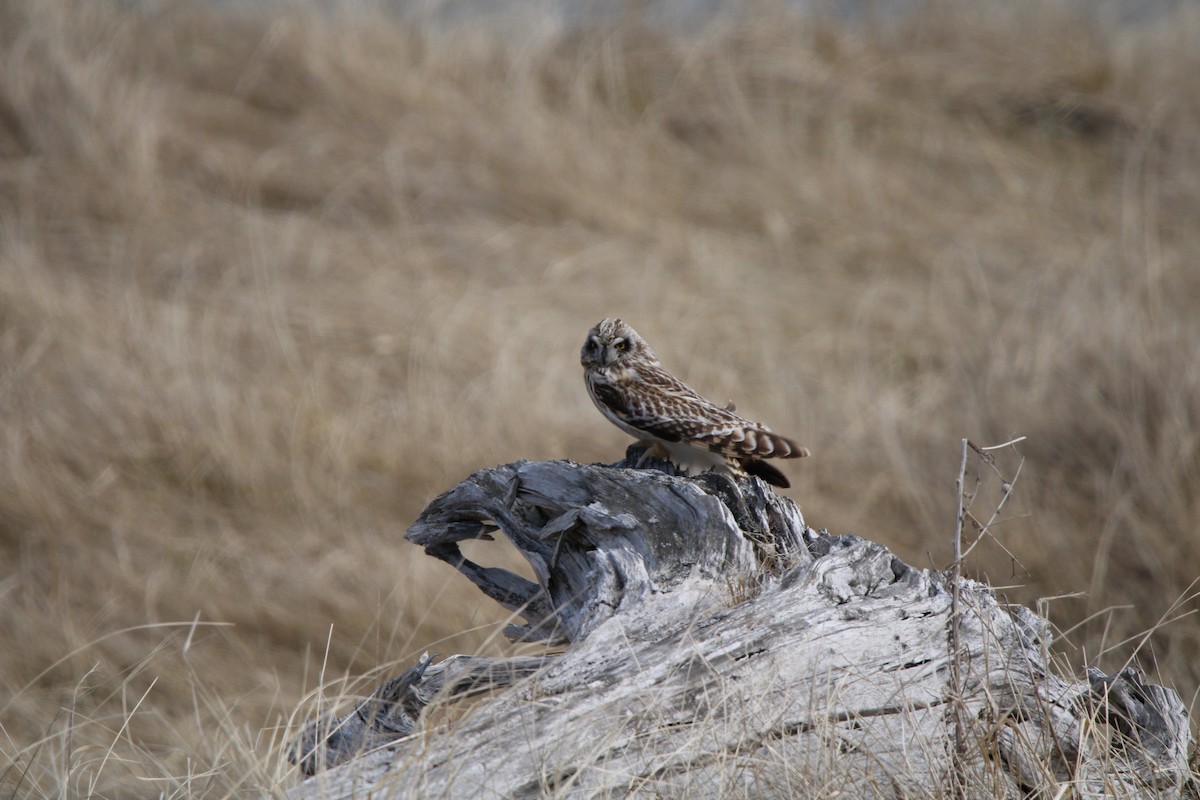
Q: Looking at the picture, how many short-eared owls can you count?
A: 1